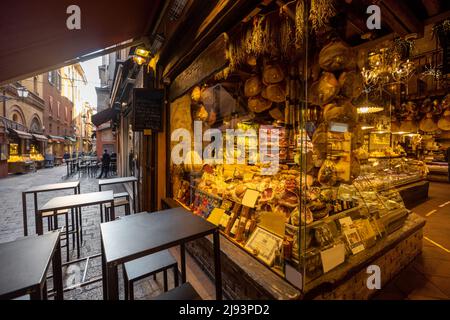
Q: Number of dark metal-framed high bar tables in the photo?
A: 5